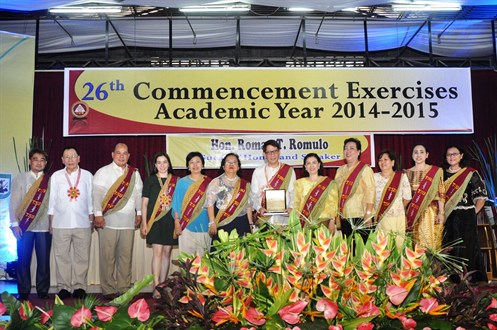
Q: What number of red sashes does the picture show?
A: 11